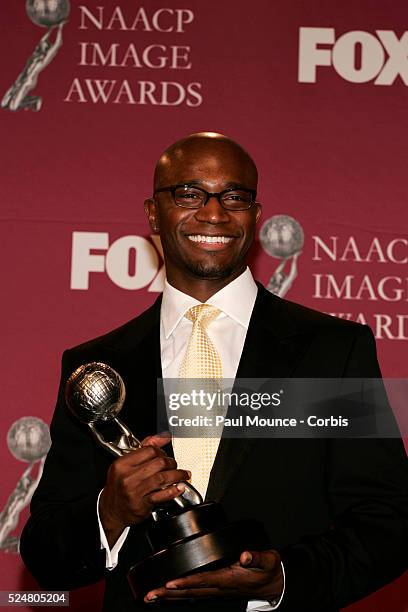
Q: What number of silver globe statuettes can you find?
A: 4